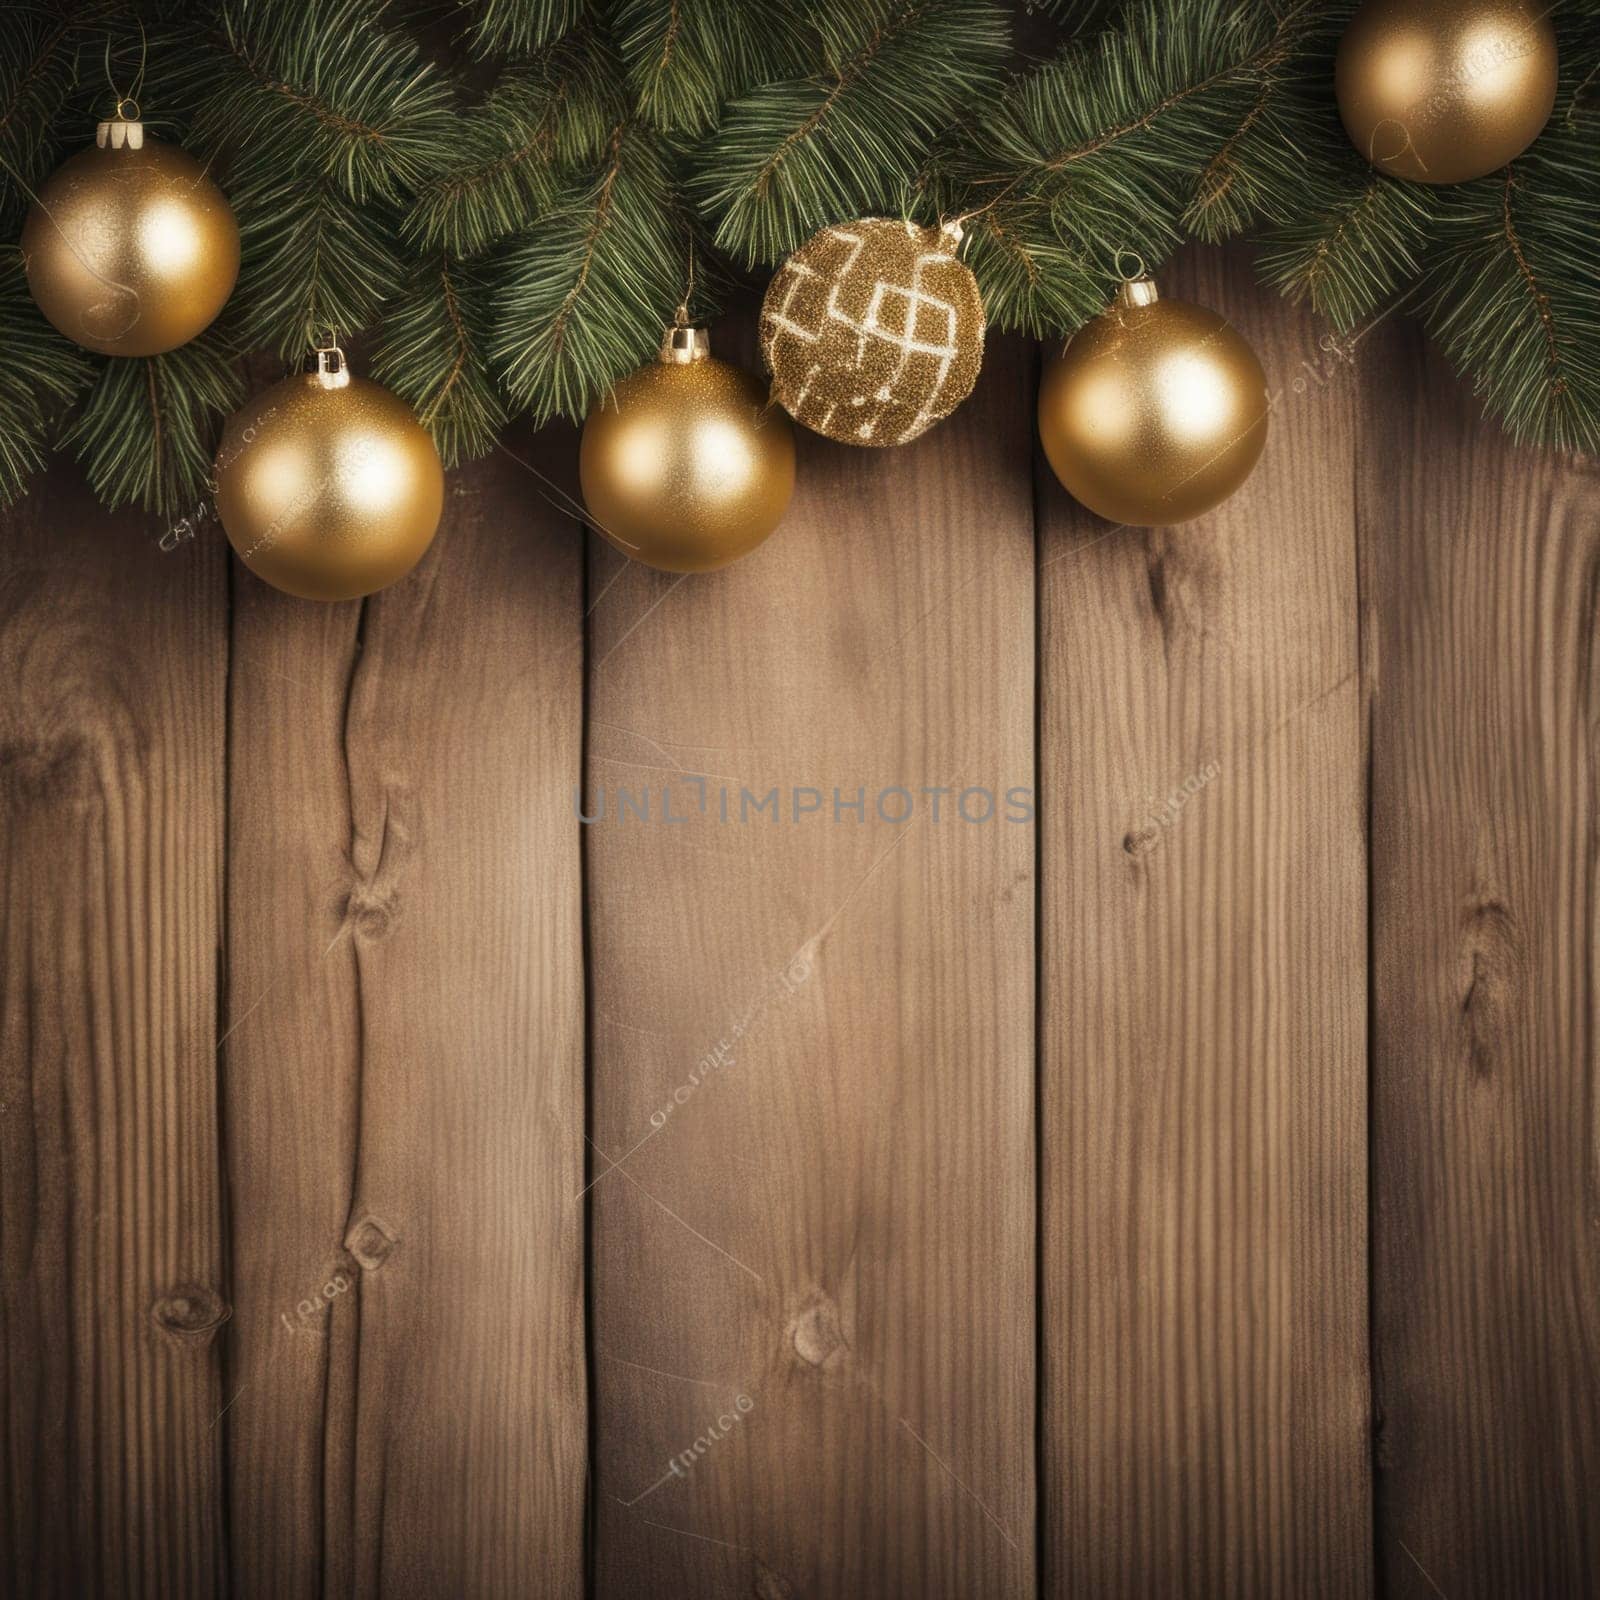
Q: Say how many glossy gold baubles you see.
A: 5